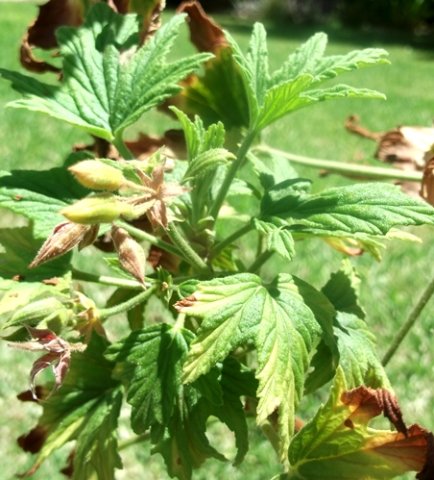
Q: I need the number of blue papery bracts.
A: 0